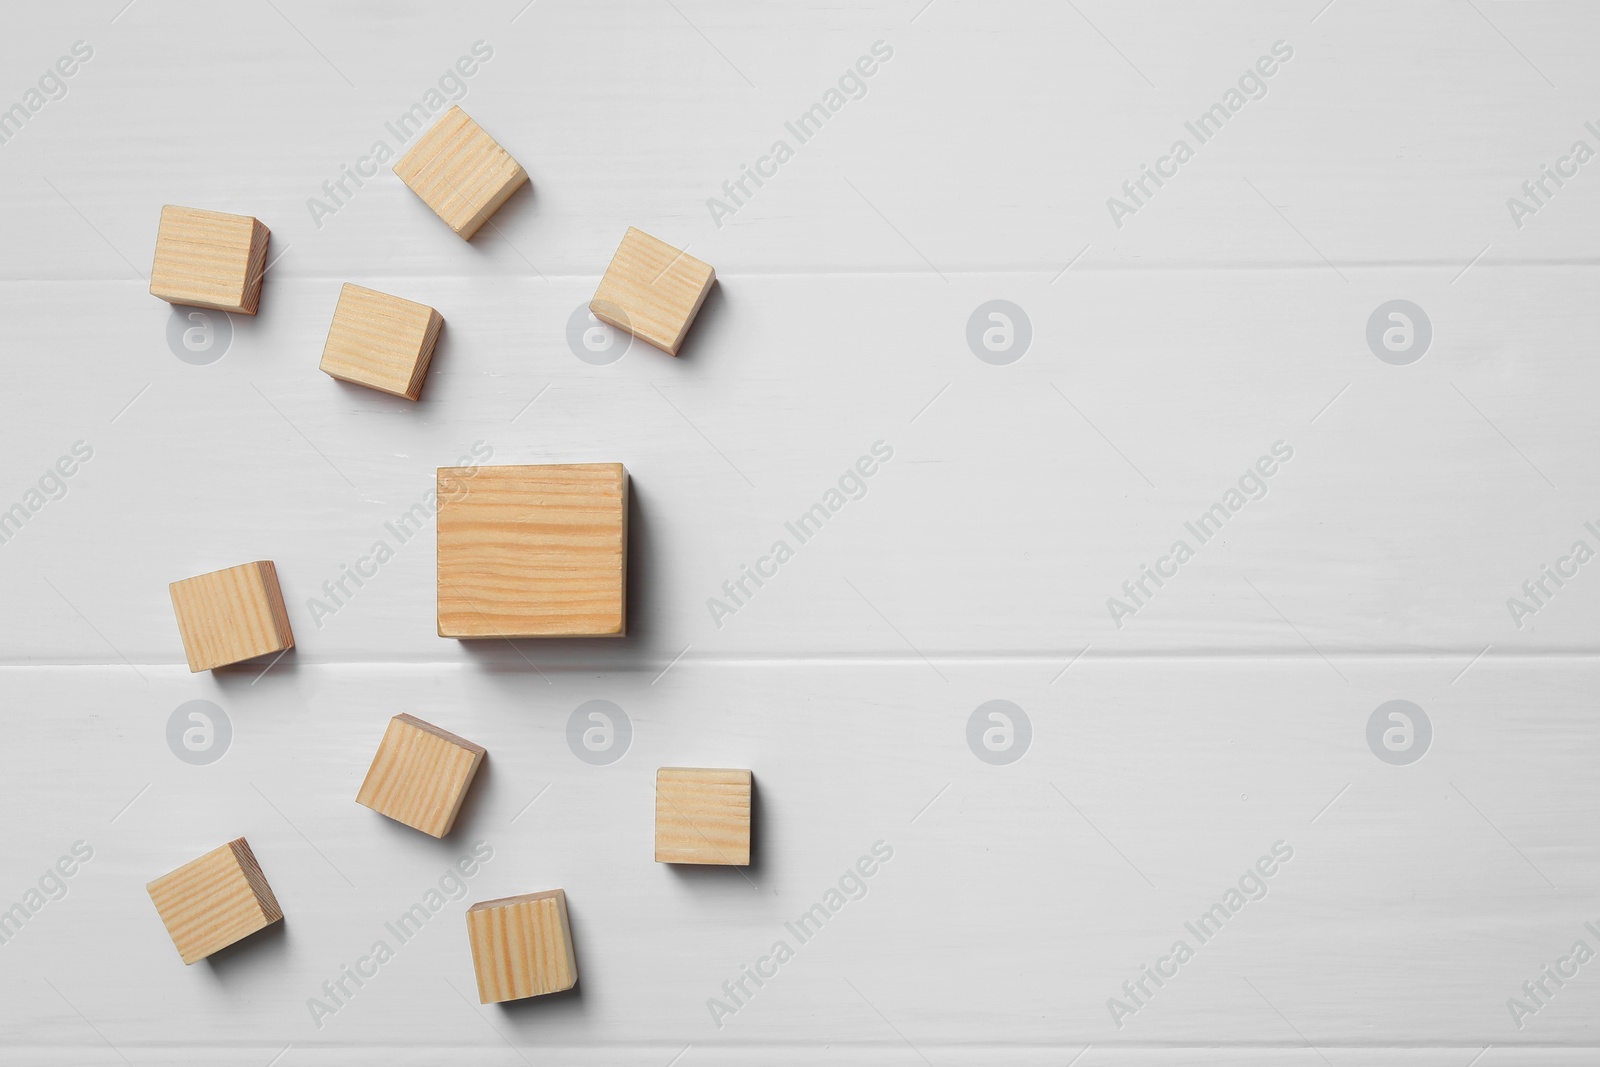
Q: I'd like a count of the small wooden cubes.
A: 9